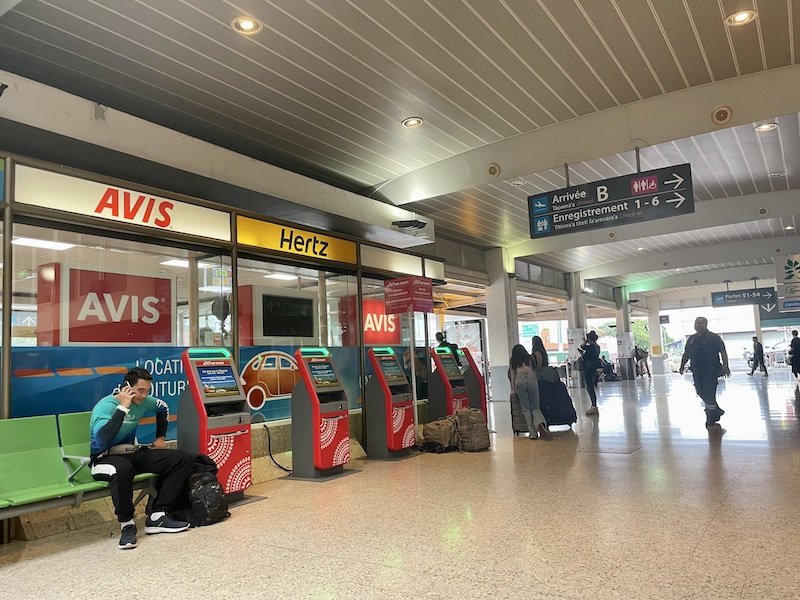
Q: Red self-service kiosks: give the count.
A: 5